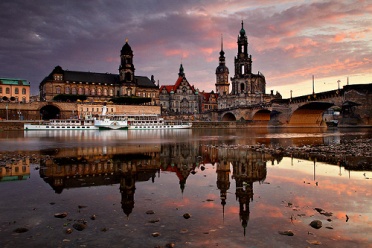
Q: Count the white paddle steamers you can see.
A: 1